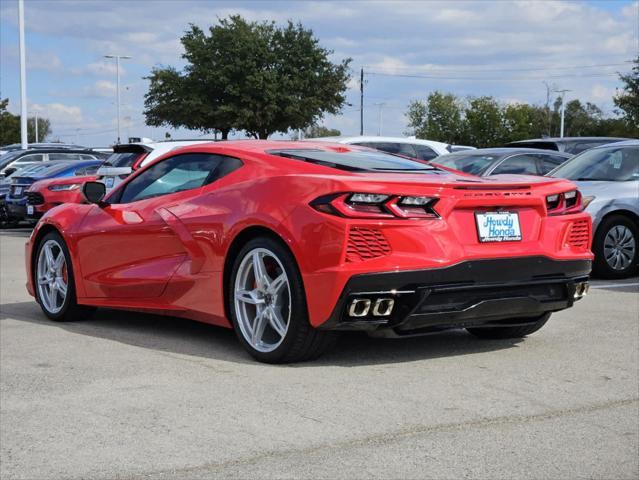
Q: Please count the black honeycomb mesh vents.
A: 0